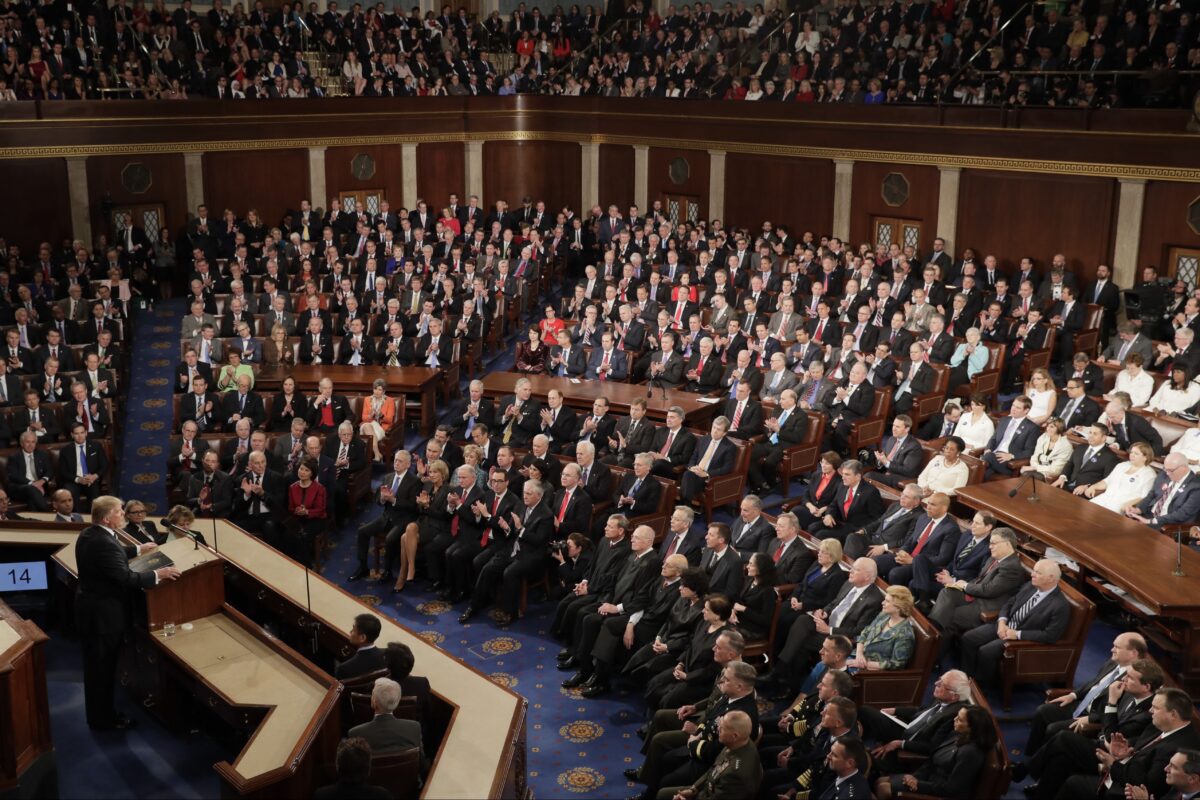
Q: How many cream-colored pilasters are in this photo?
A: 11